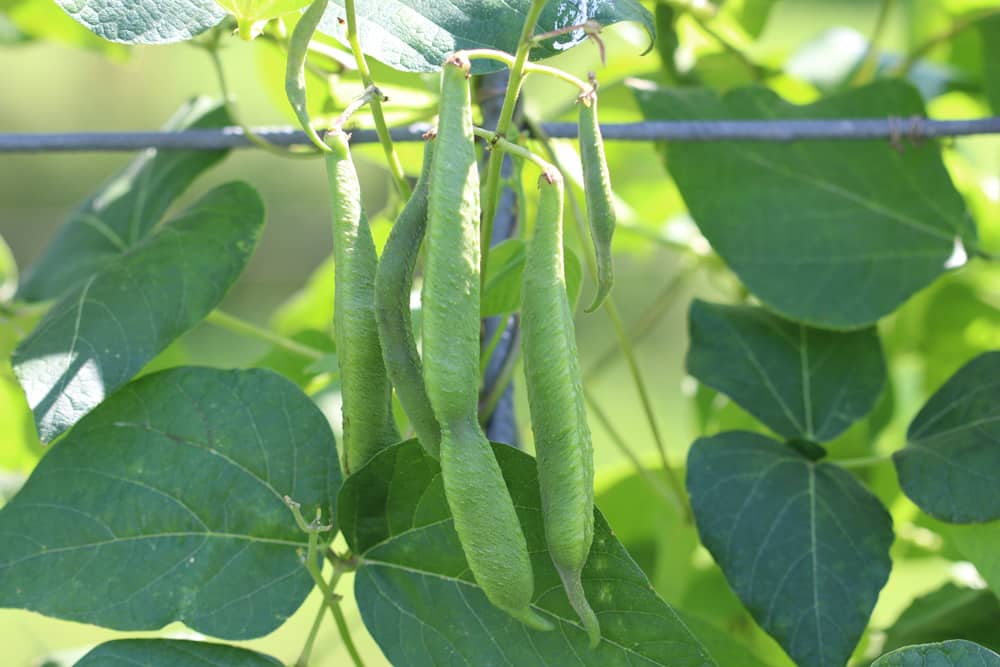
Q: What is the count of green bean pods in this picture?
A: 6